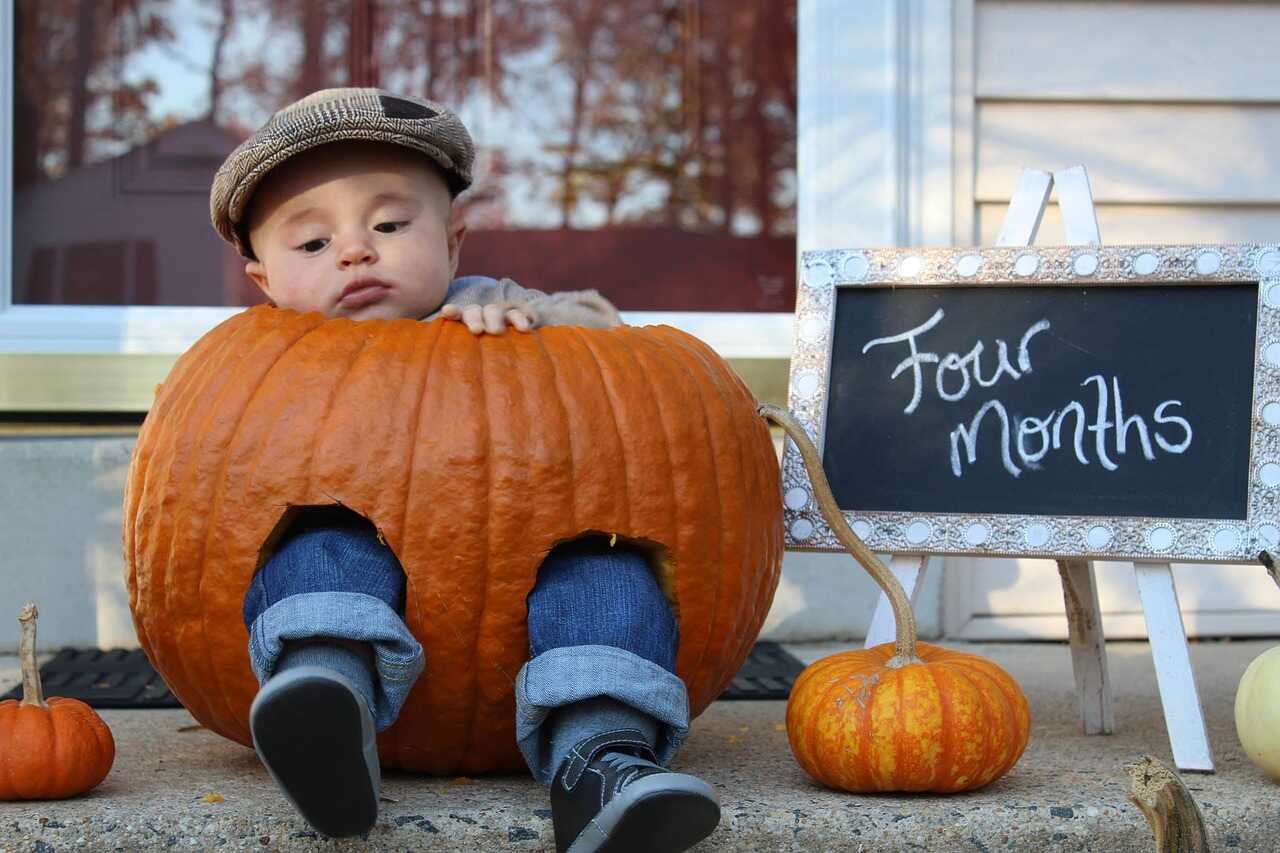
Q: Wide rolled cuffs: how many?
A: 2